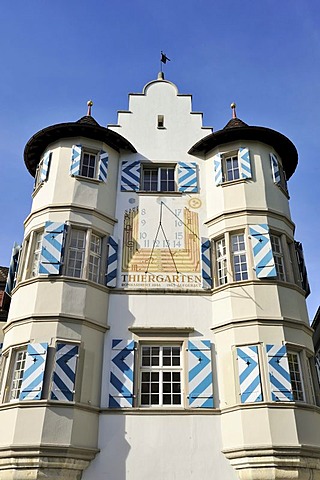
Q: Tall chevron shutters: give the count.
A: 10